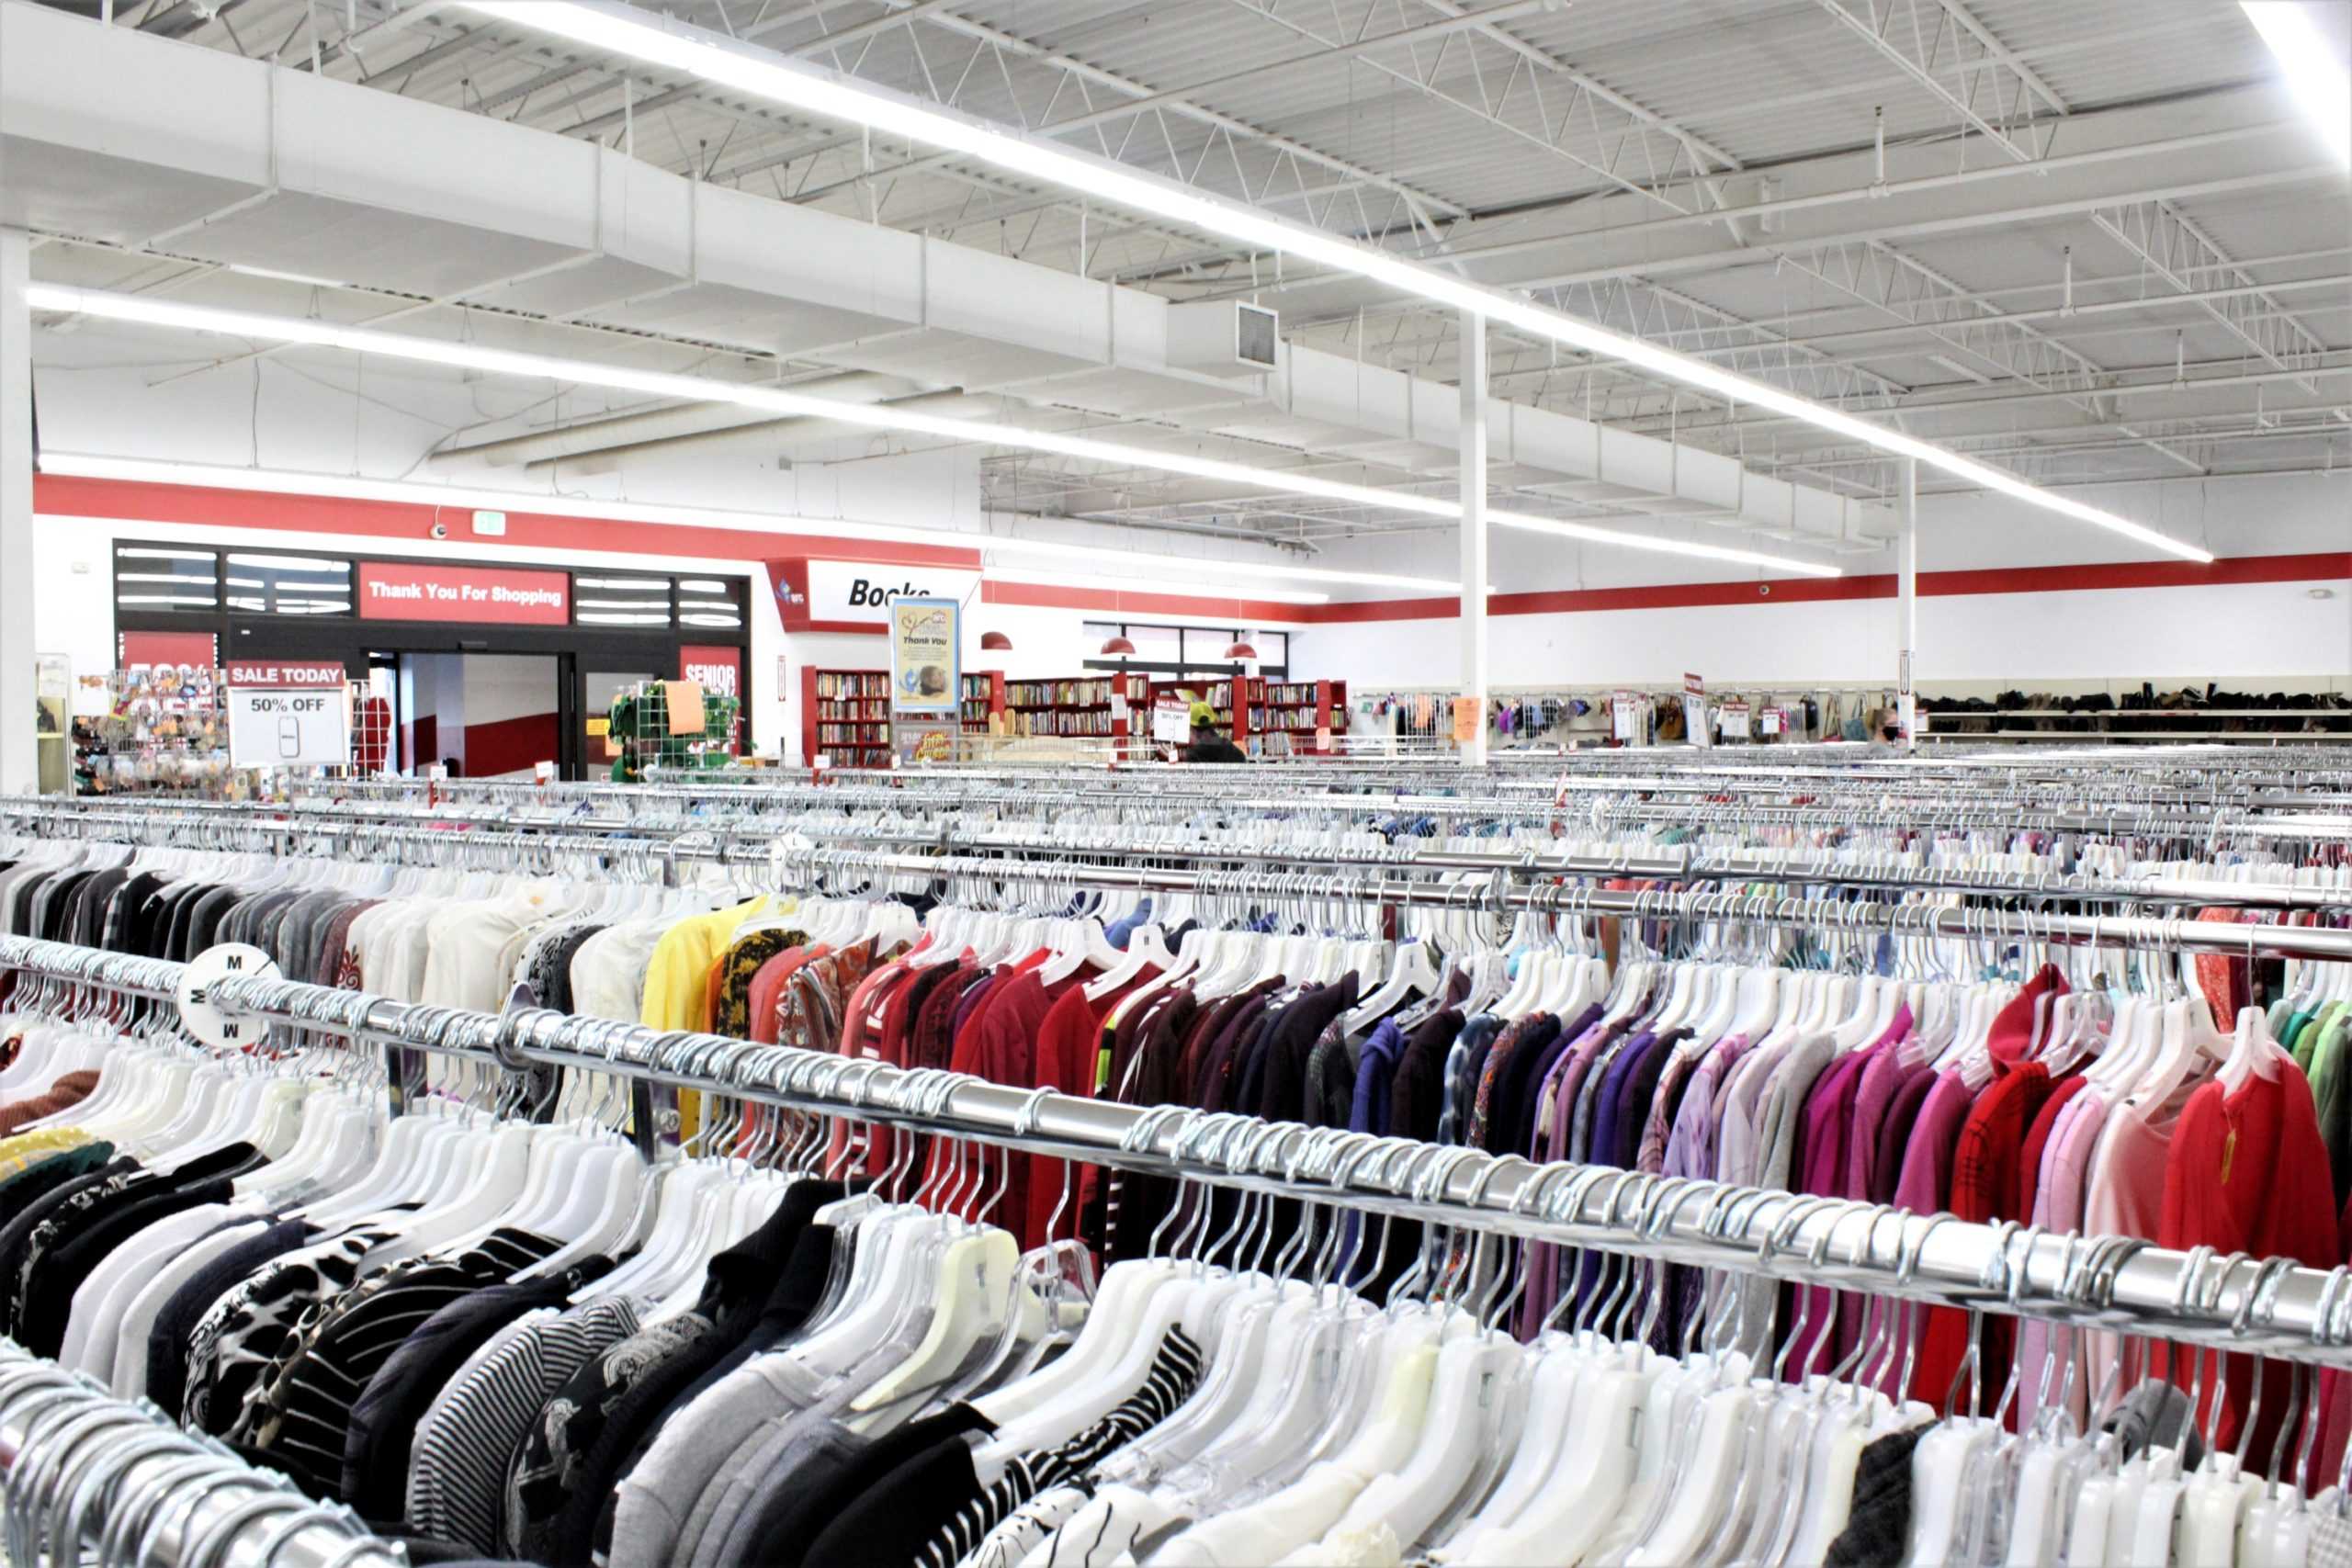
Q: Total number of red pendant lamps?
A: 3